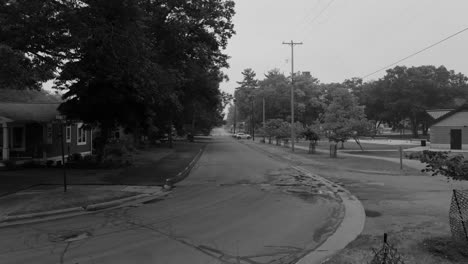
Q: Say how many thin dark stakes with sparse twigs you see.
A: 1